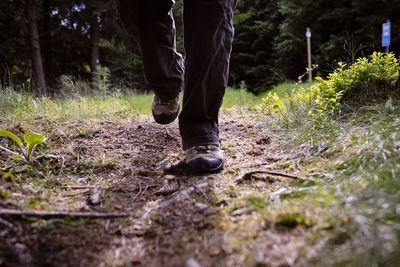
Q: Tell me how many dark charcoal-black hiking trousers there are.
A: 1